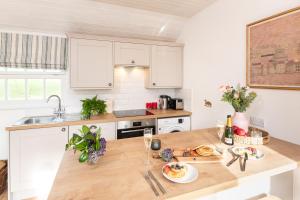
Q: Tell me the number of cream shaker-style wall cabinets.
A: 3